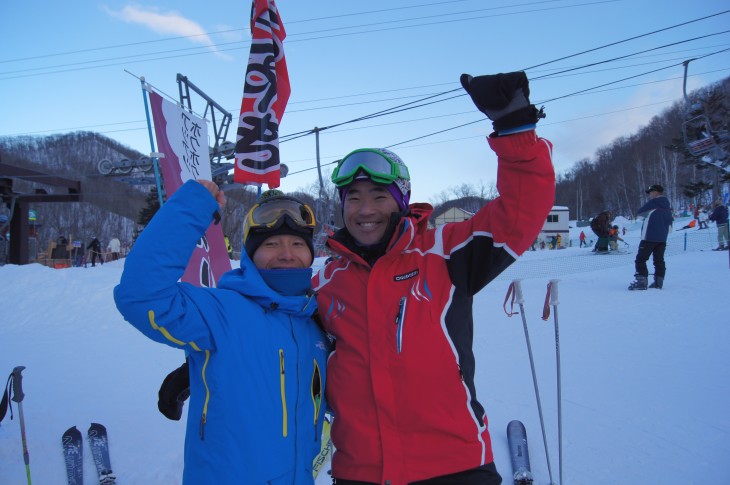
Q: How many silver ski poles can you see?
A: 2